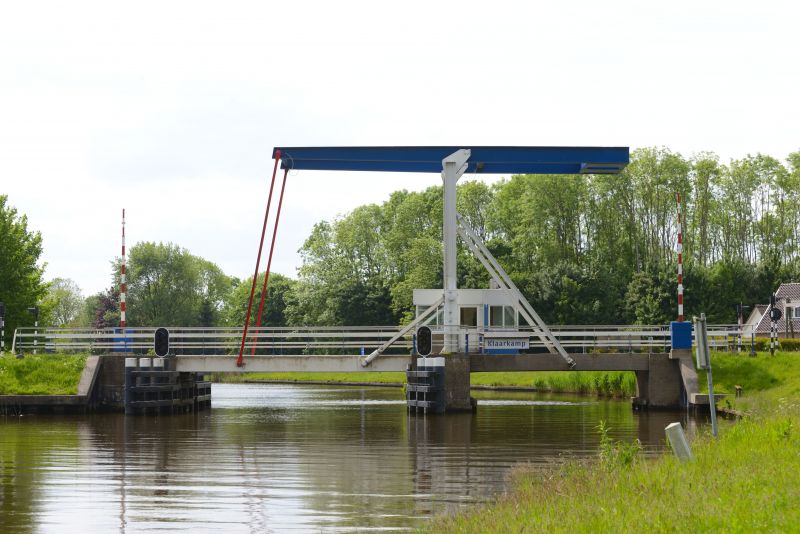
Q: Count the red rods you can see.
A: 2